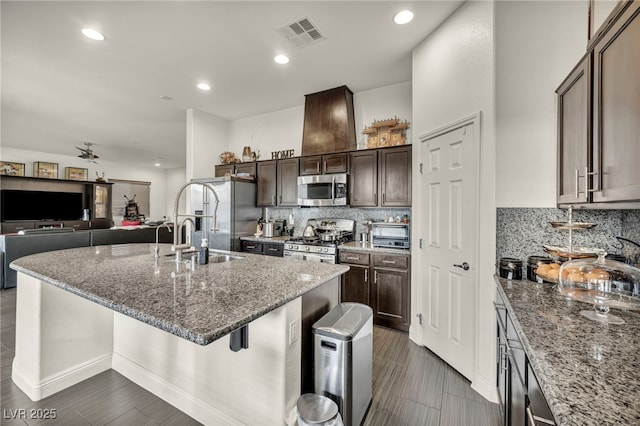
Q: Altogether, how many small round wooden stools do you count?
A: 0